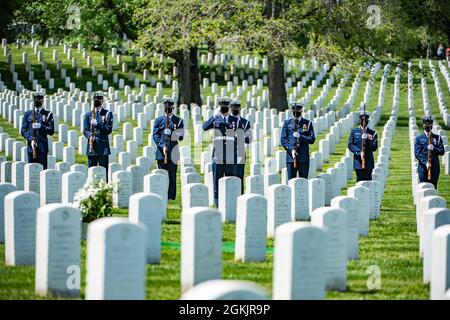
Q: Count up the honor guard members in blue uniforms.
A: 8